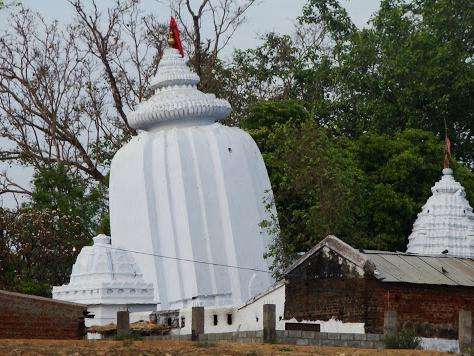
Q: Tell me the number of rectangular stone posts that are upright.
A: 5